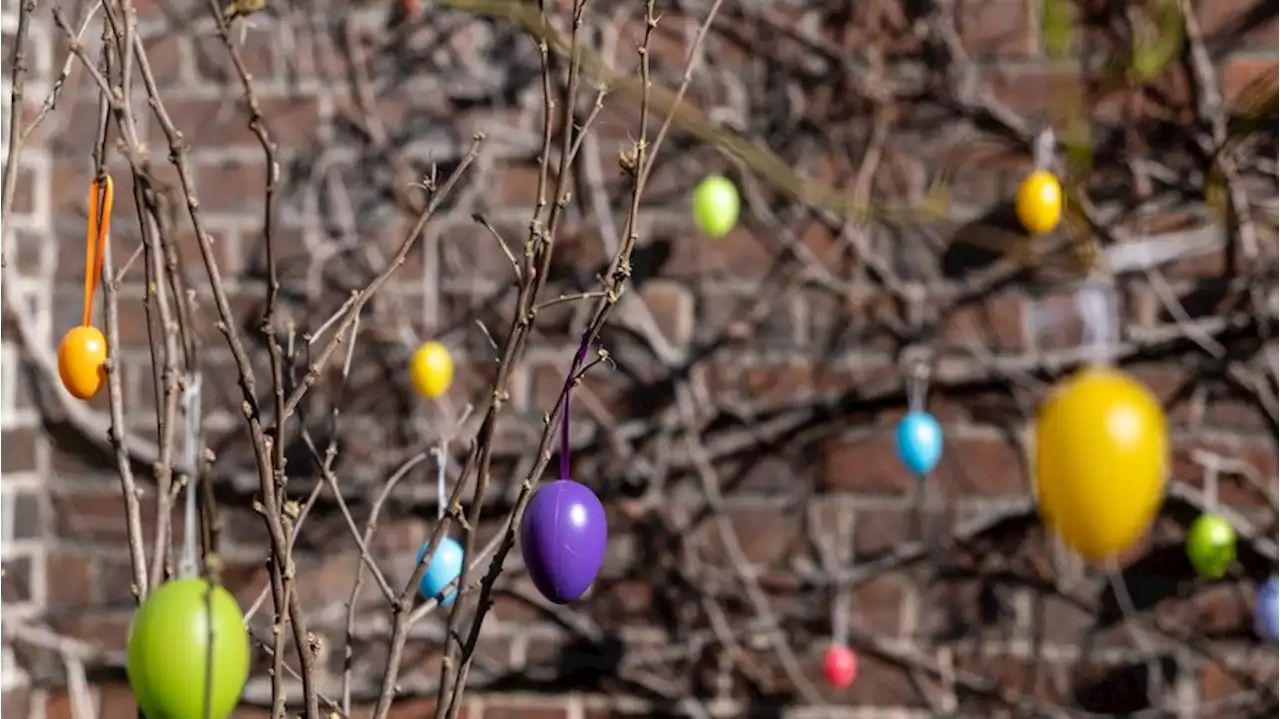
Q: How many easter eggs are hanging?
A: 12